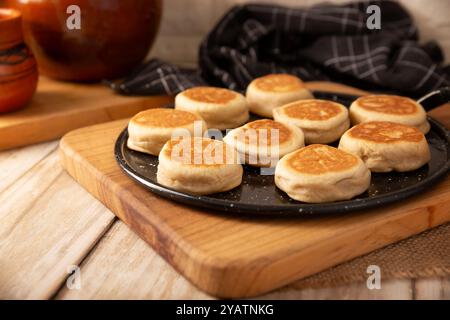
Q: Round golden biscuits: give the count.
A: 9